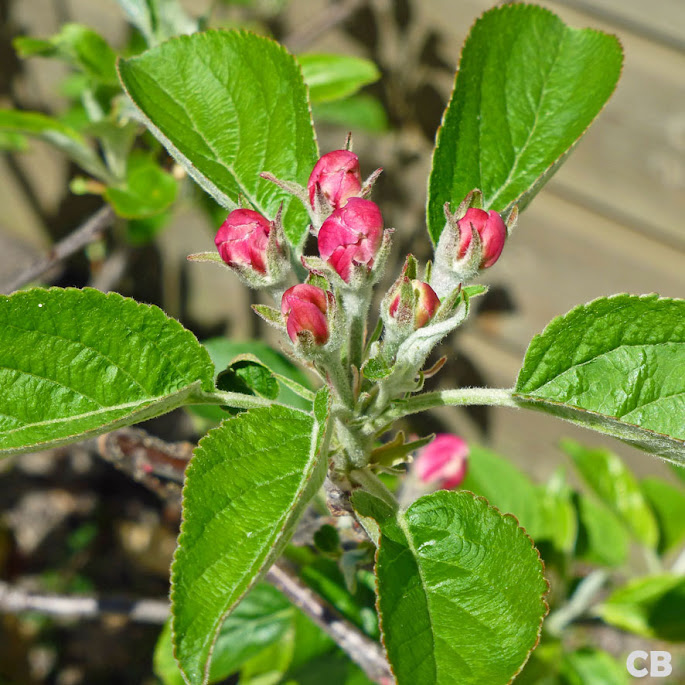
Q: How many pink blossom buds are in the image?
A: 7